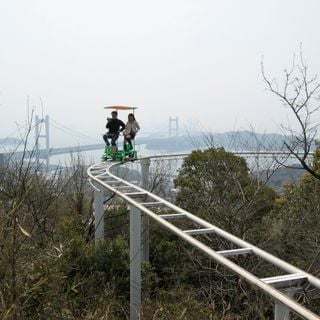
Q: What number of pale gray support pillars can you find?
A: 4